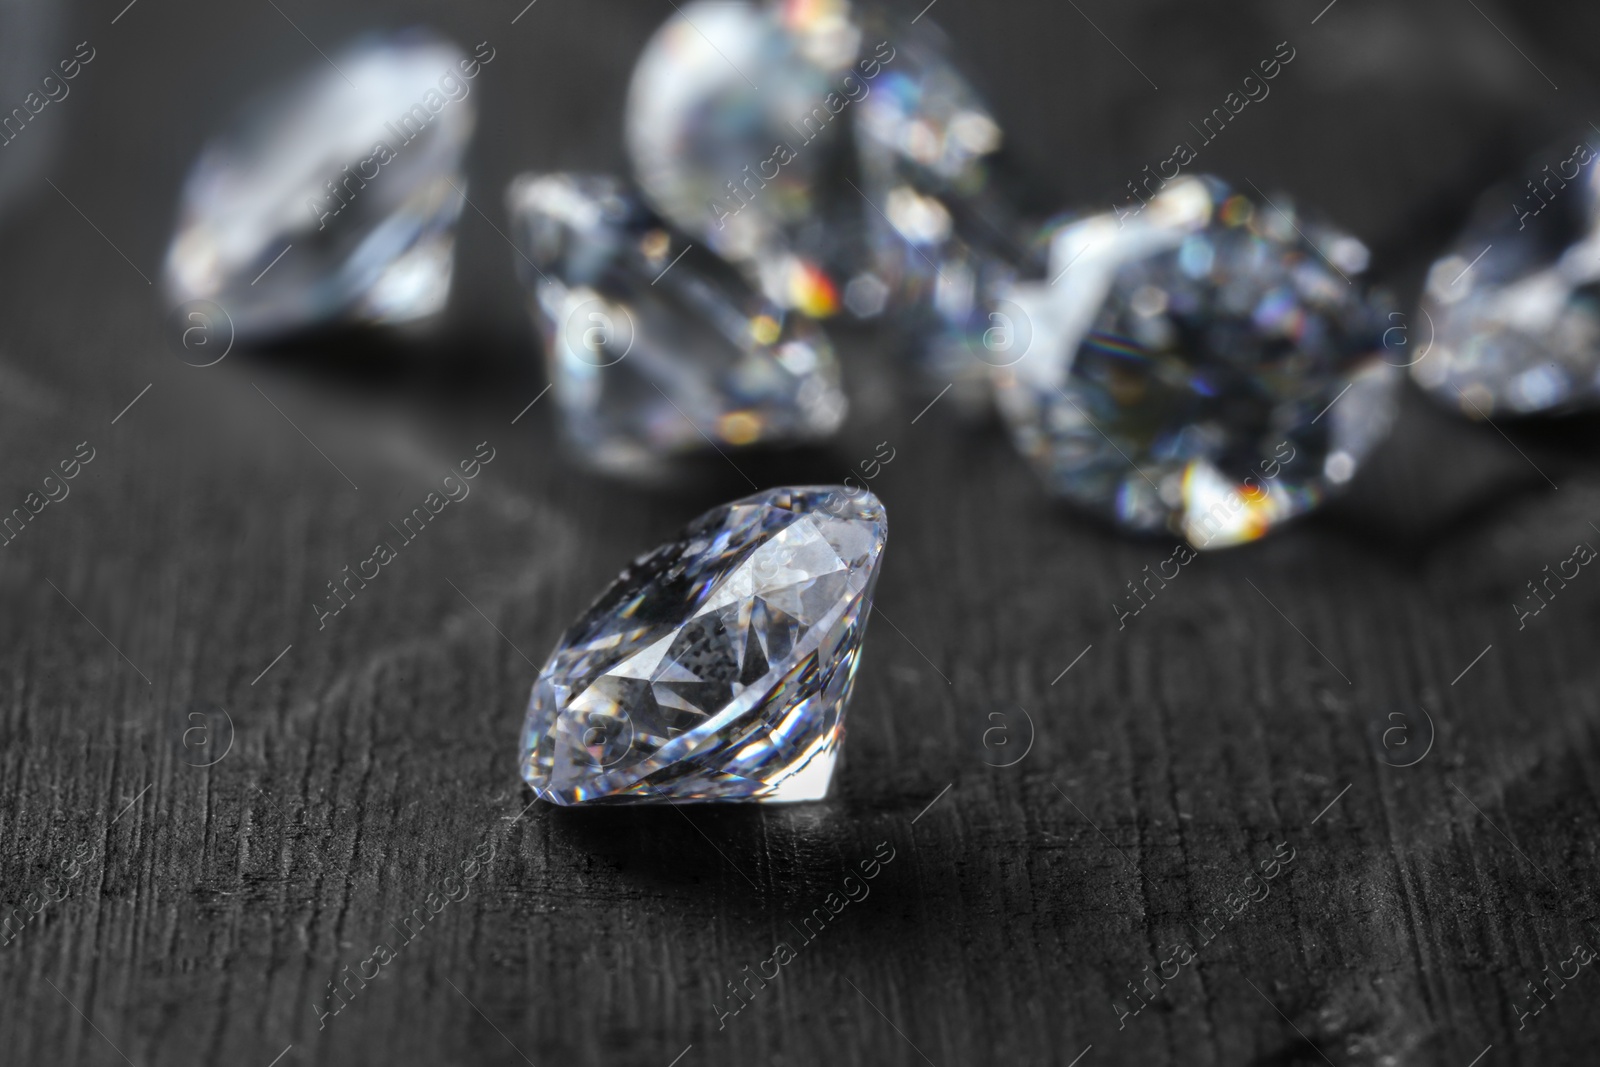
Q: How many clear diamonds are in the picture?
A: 1